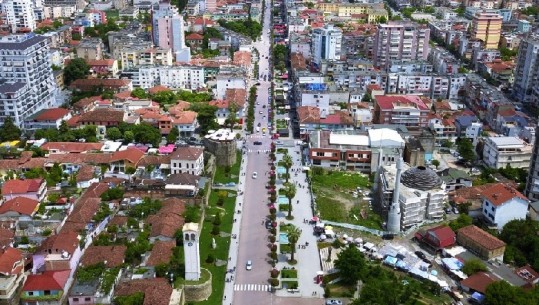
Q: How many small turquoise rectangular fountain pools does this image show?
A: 3